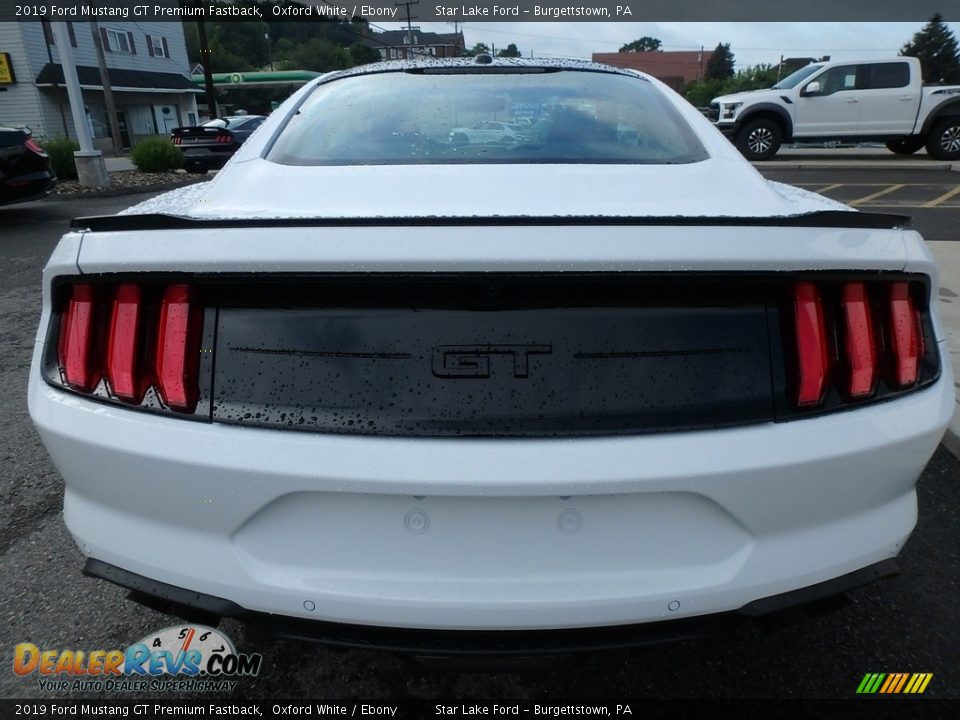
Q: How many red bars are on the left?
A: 3